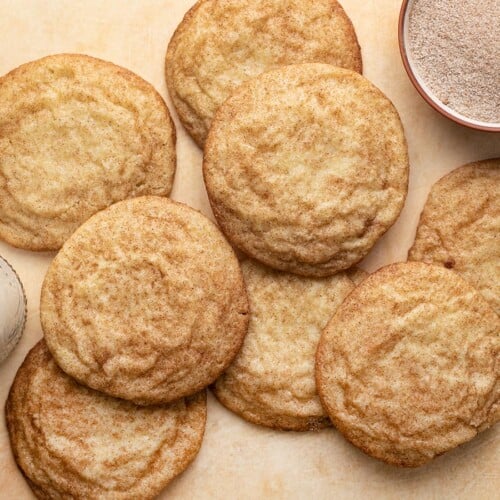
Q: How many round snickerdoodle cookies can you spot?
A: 8